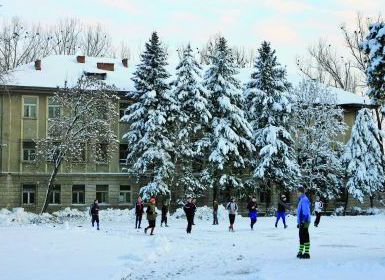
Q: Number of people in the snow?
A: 12